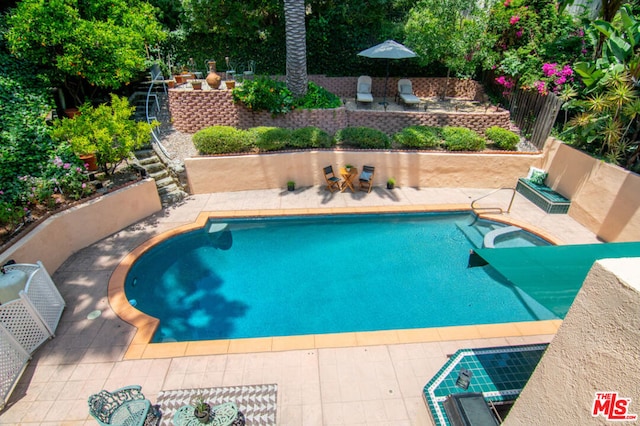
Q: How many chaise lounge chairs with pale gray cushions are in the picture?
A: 2